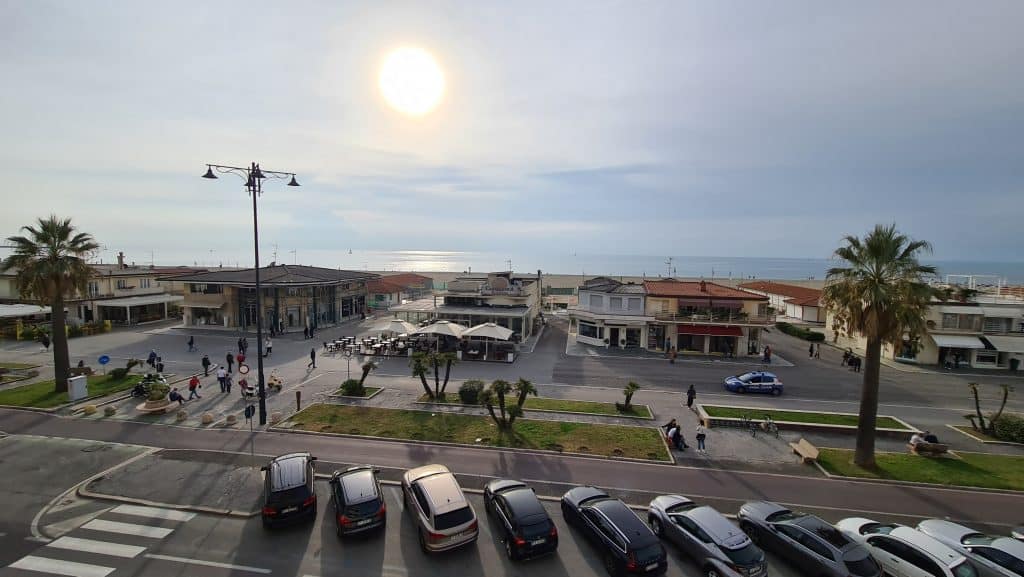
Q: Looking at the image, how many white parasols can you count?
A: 3